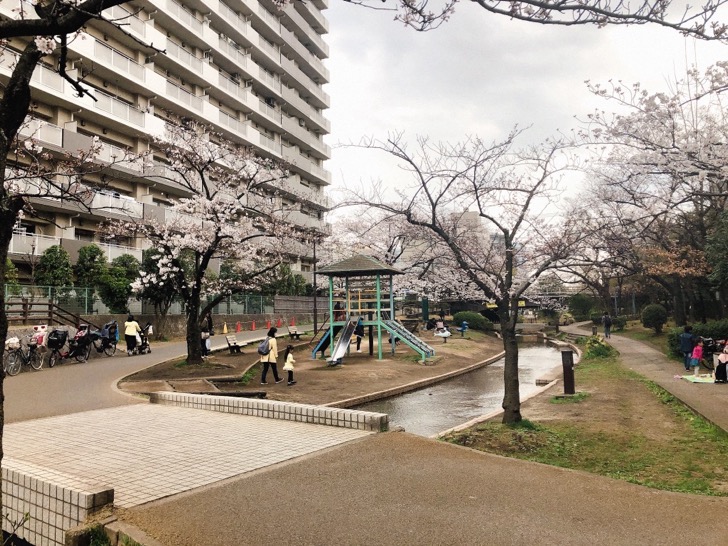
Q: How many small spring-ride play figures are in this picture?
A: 2